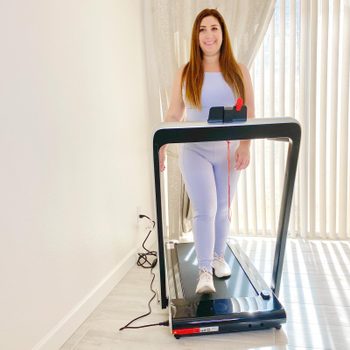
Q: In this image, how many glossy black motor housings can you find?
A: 1